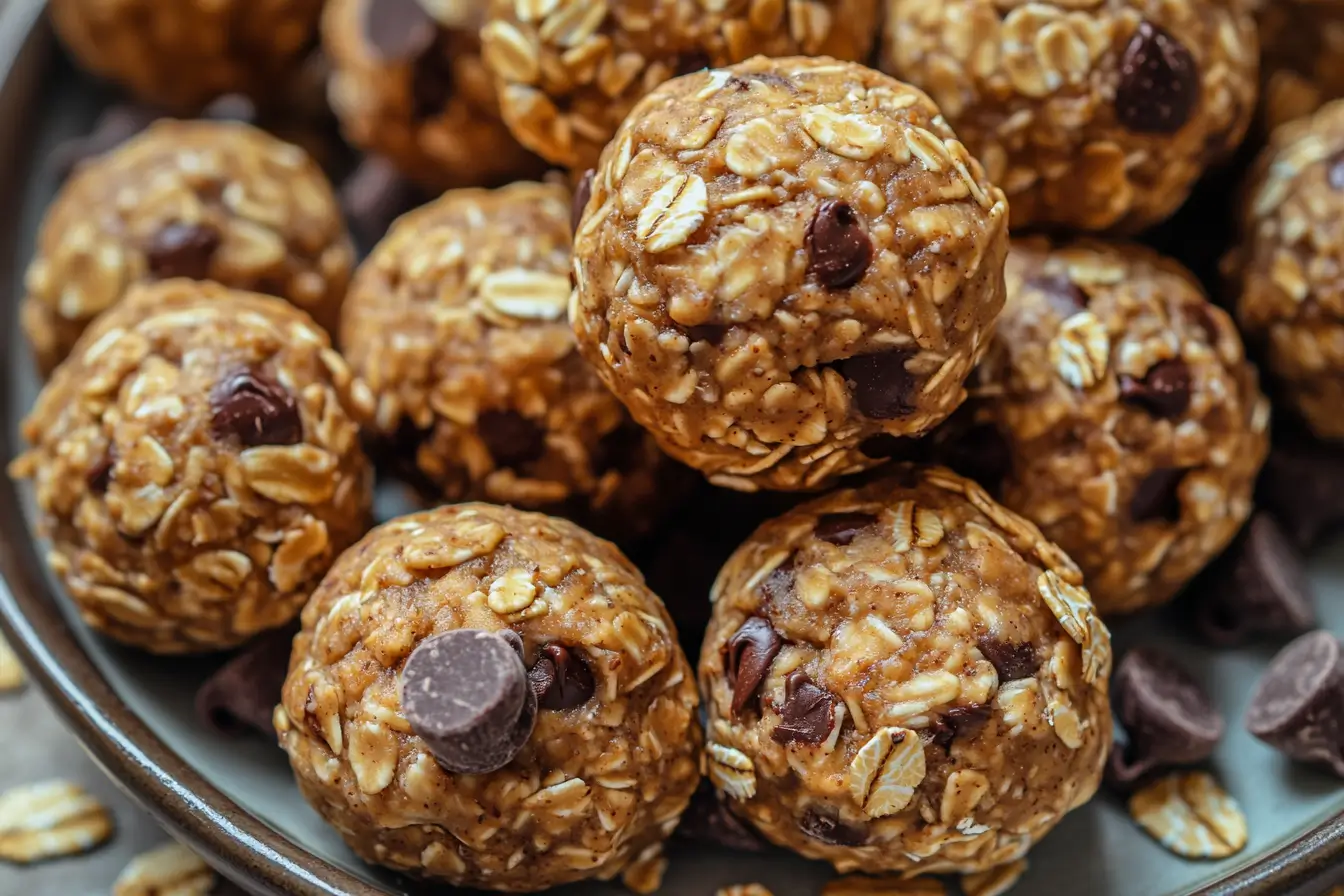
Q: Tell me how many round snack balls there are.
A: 13